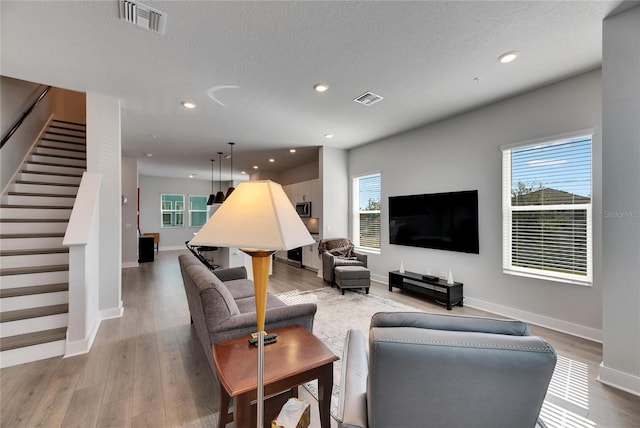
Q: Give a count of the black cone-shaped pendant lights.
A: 3